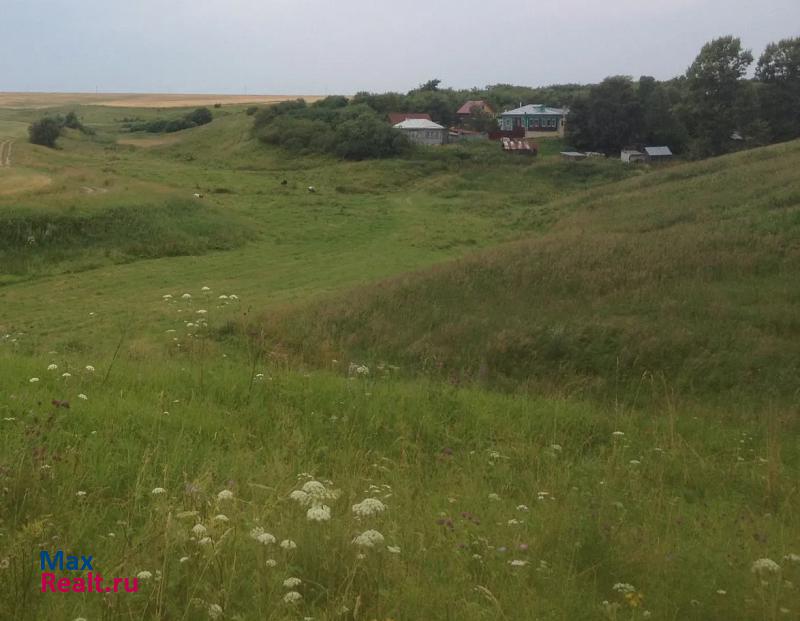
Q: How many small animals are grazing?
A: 3